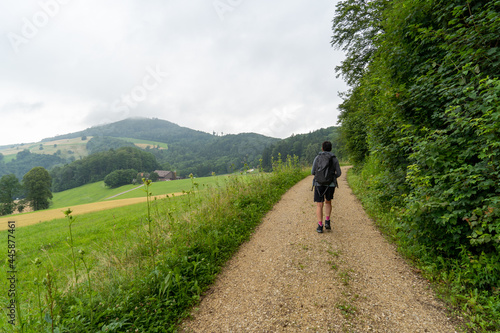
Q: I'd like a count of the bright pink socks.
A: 2